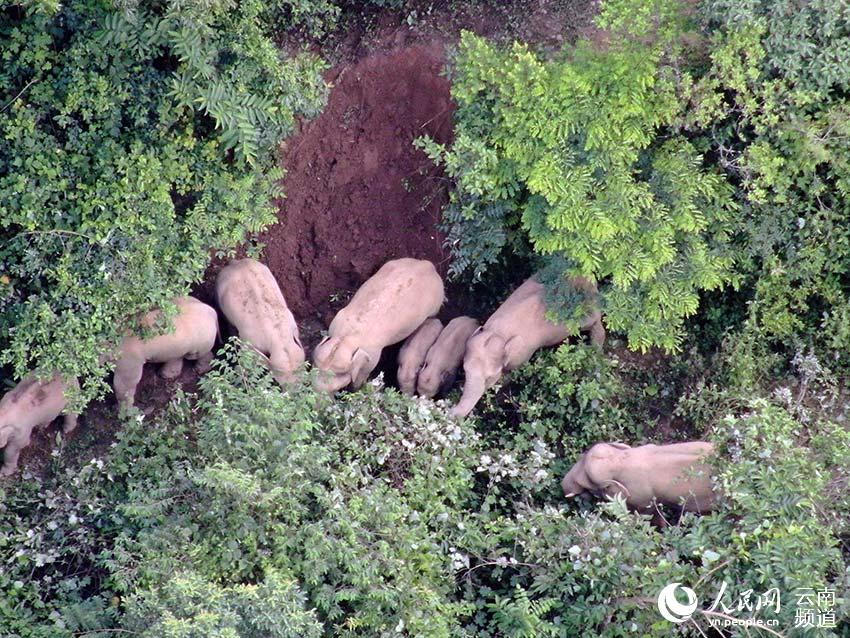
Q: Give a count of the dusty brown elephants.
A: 8